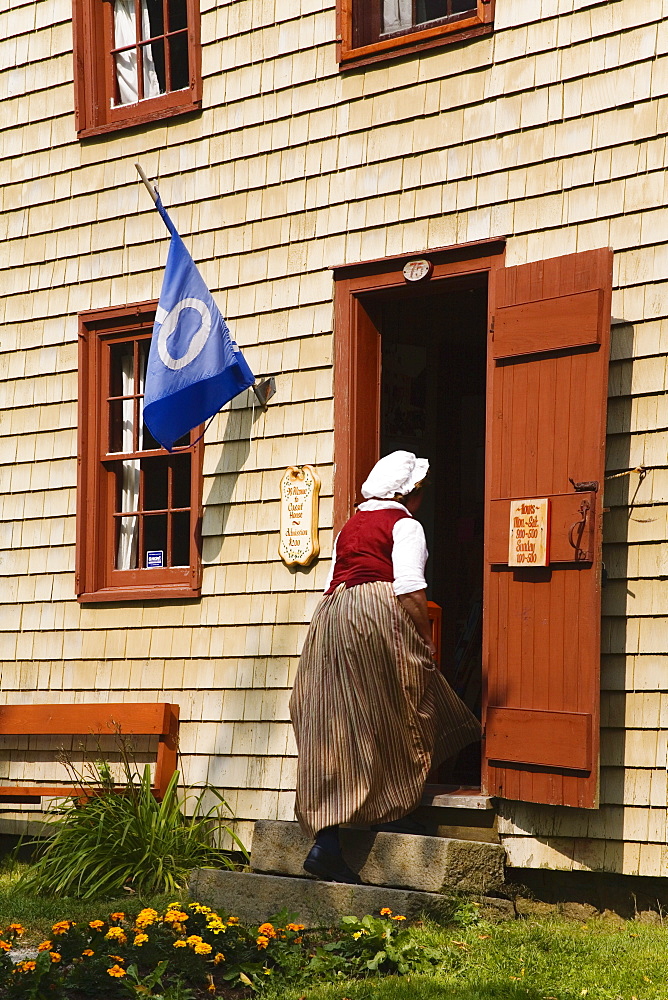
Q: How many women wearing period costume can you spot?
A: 1